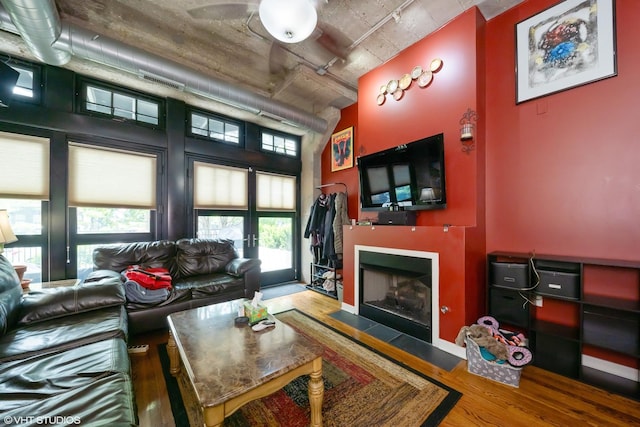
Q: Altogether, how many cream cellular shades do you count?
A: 4